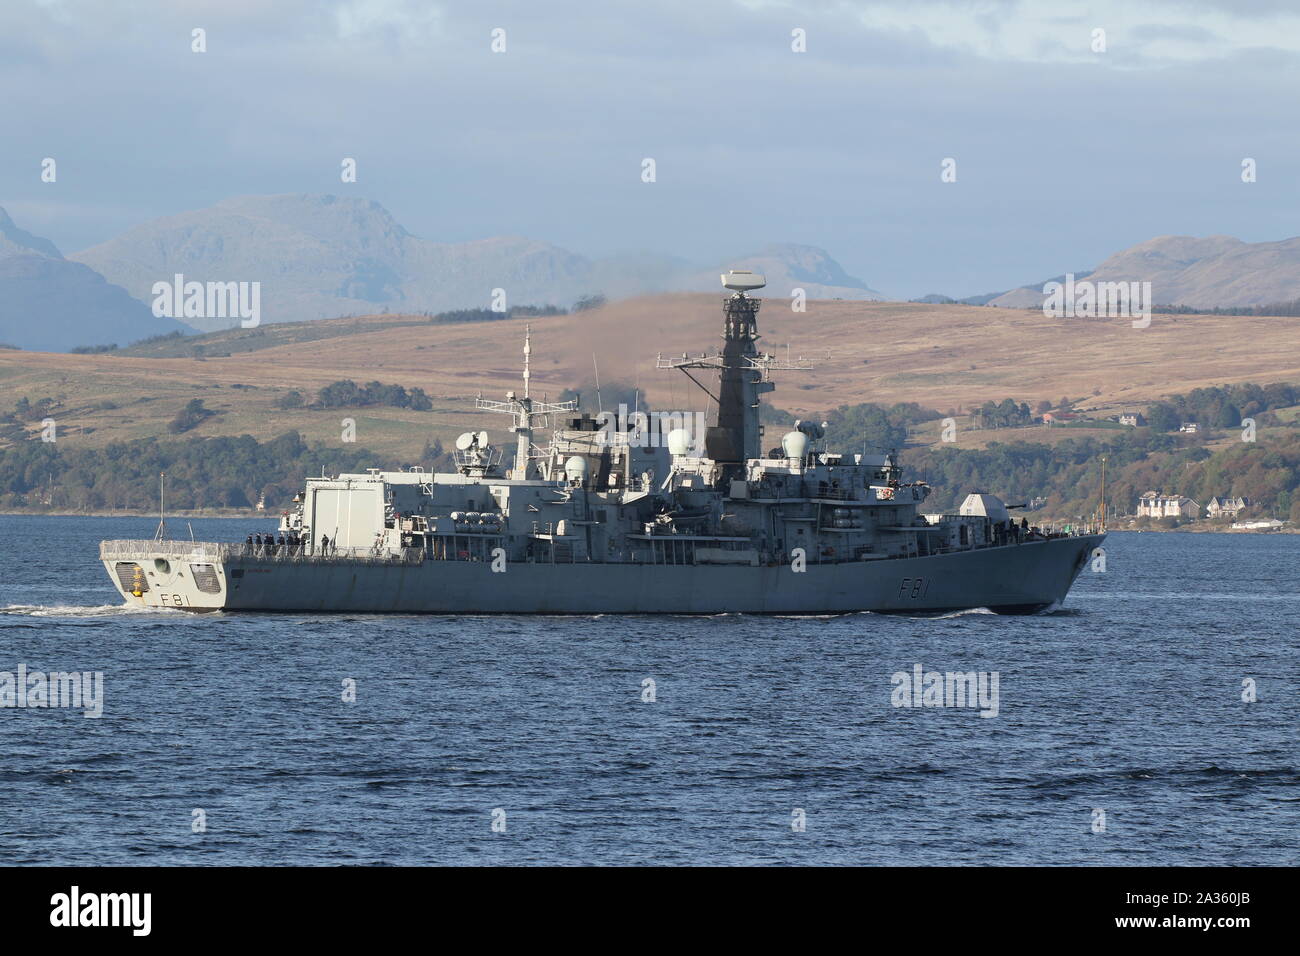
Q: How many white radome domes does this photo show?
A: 3